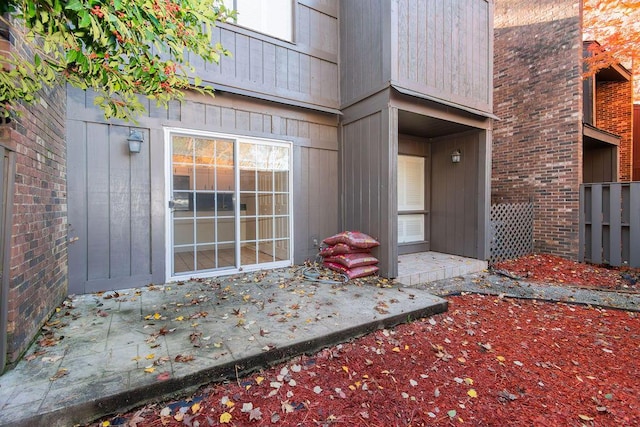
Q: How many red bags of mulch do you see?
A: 4